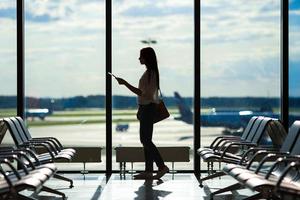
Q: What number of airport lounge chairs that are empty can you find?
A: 14